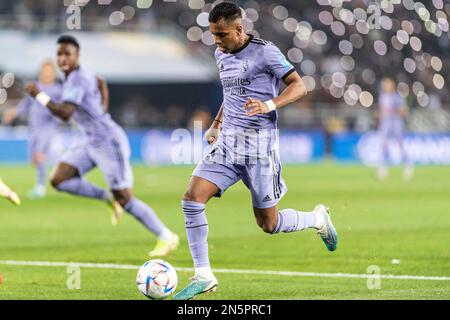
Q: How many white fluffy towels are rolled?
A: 0